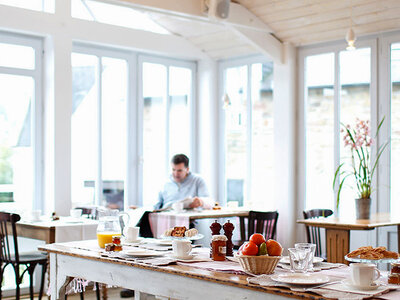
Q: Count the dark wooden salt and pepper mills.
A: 2